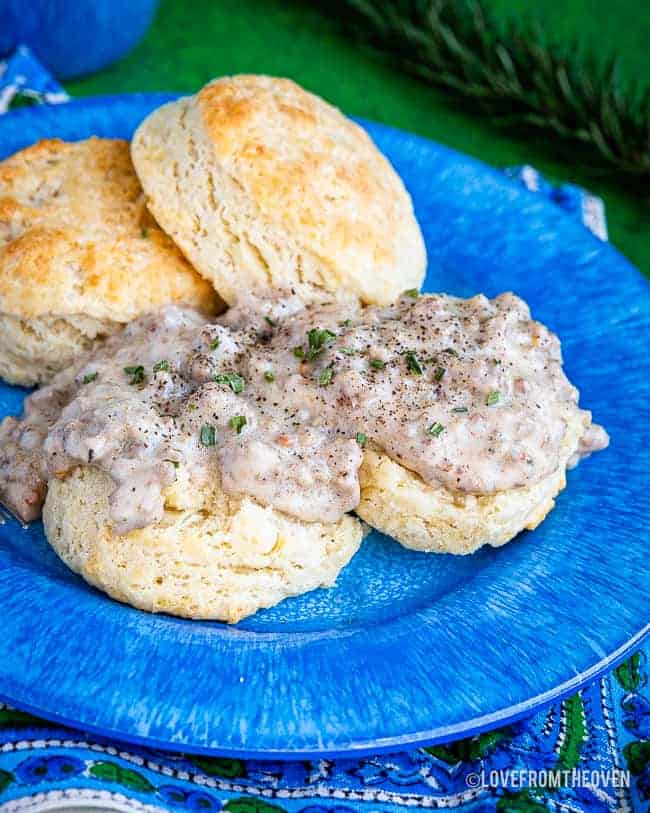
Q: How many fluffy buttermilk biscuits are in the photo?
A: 4